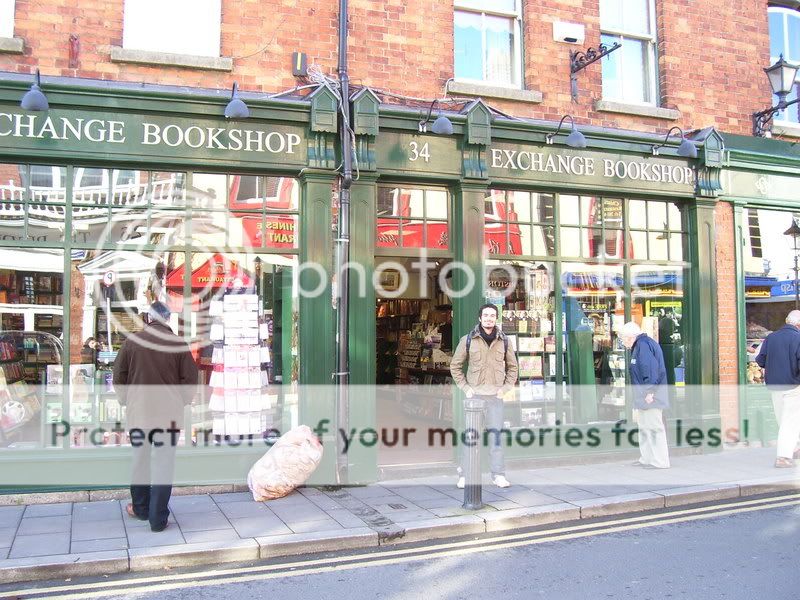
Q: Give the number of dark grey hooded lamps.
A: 5